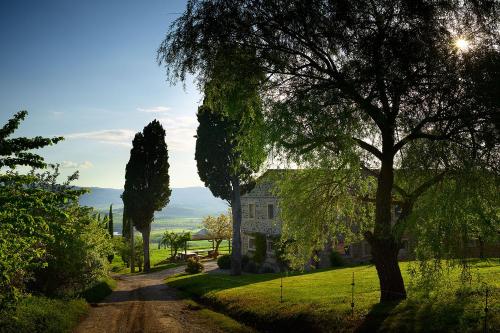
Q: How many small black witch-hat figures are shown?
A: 0